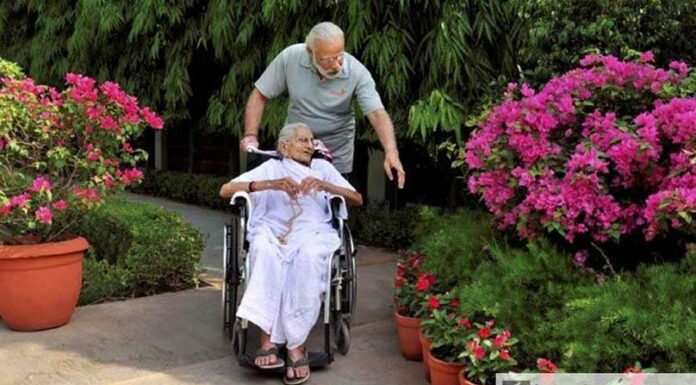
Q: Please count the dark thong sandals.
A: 2